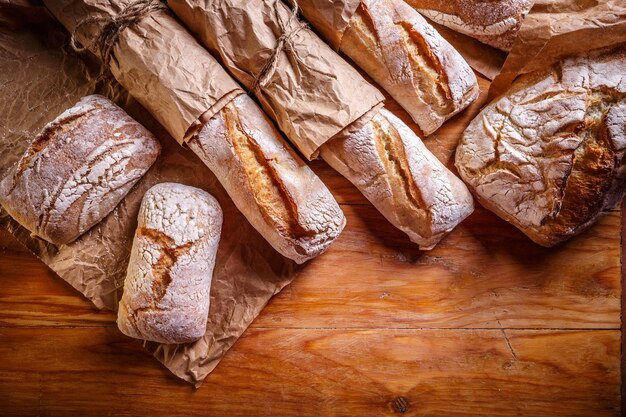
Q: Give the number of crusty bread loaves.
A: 7